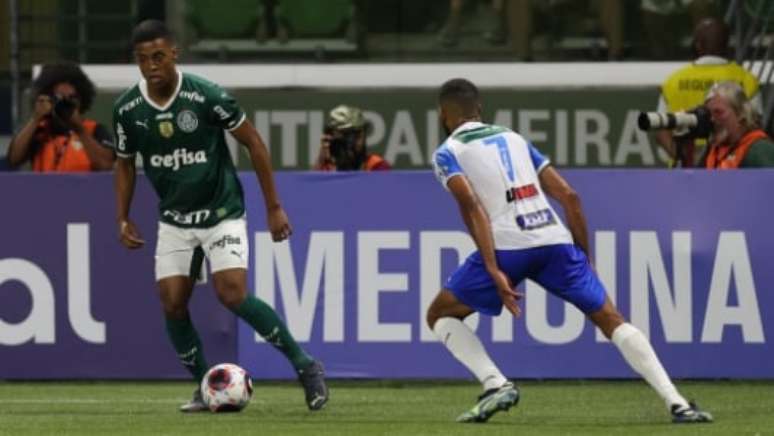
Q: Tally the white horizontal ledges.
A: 1